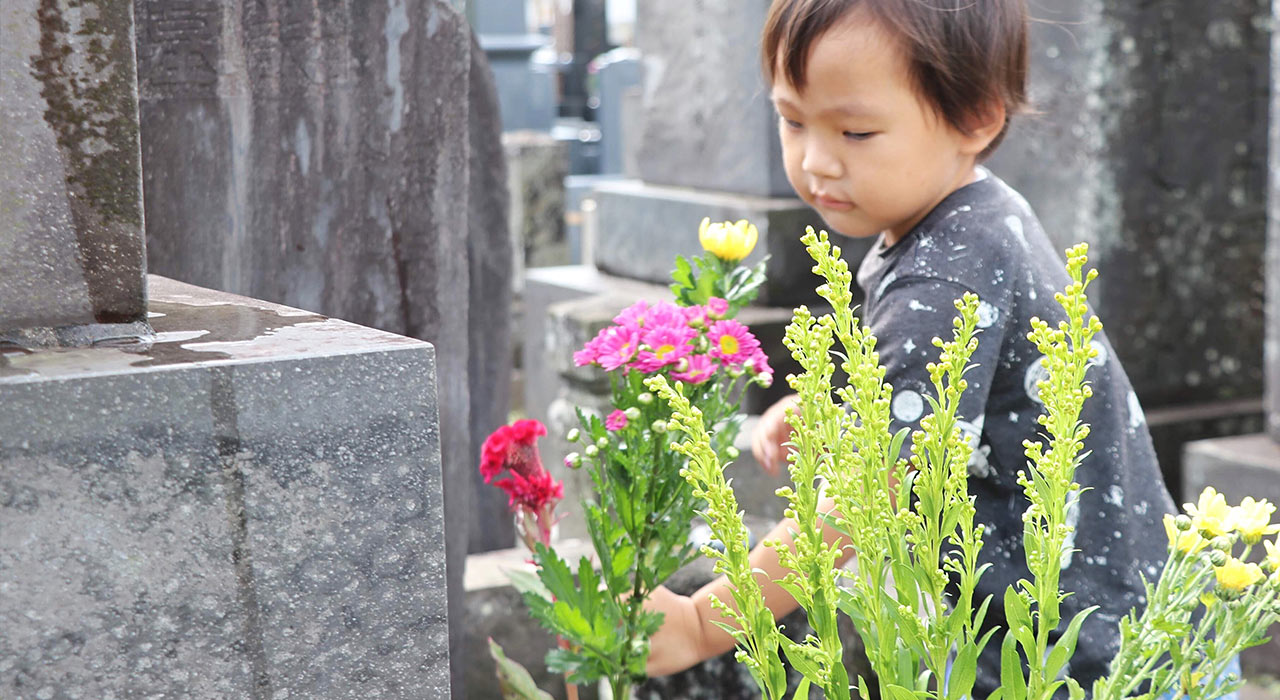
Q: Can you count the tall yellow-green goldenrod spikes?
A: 5